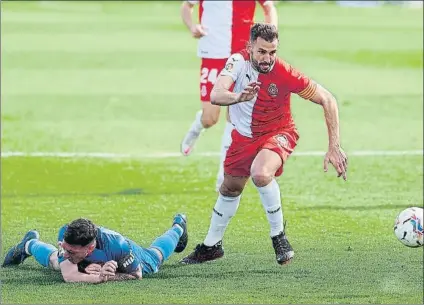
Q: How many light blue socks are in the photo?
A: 2